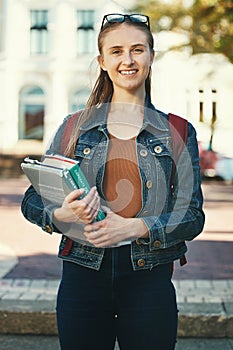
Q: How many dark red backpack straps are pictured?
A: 2